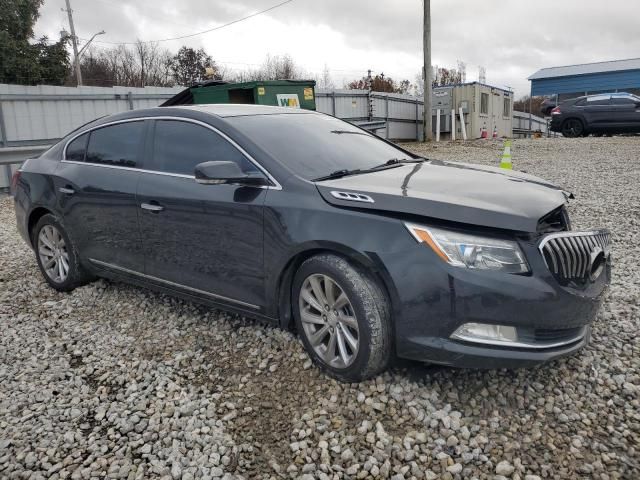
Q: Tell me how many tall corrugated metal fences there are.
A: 1